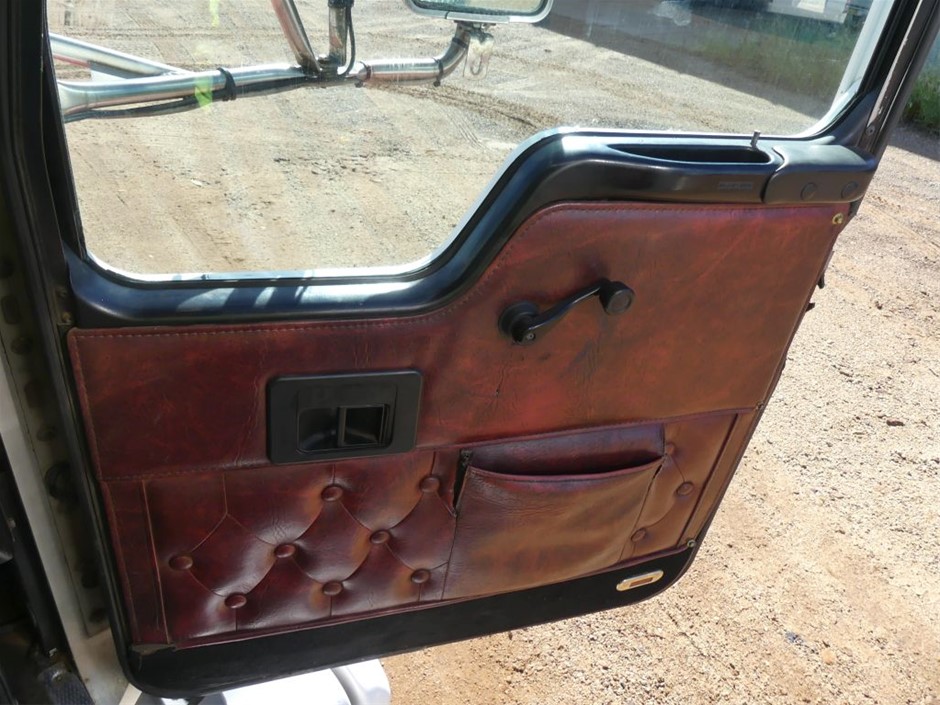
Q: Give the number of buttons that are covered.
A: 11